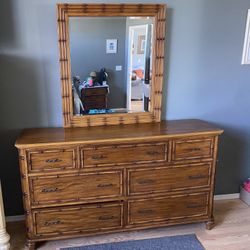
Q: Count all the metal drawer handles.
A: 12